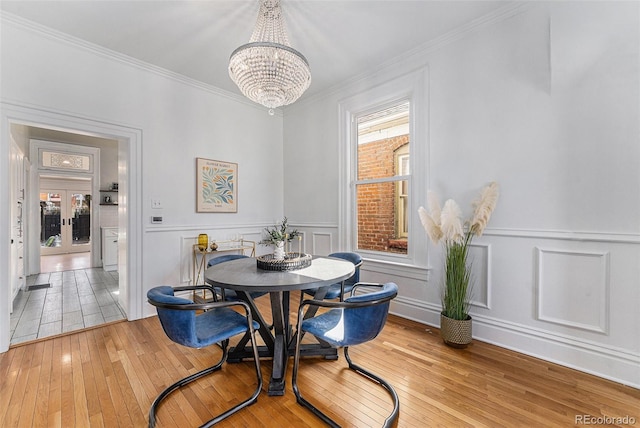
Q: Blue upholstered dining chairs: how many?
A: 4